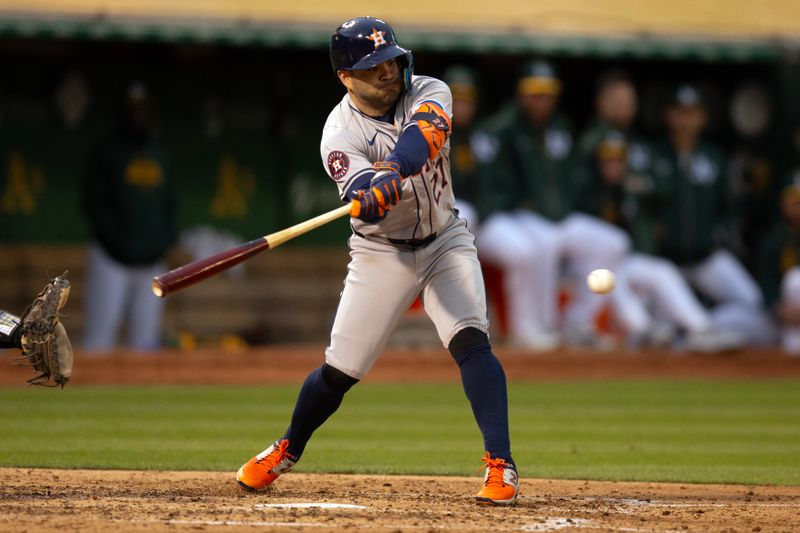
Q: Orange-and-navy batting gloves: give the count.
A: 2